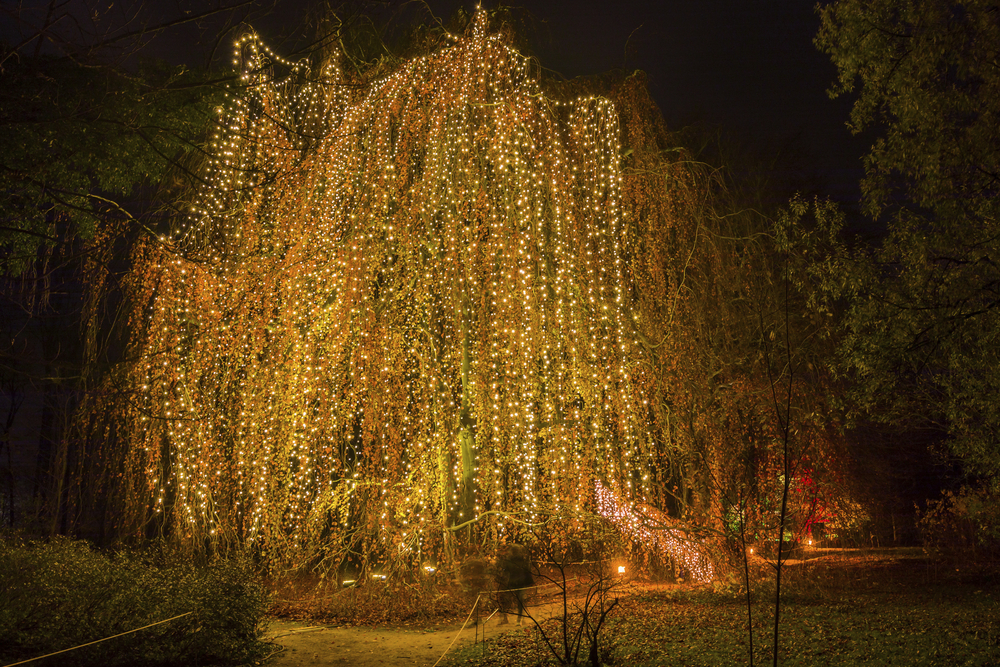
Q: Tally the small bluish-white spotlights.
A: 3